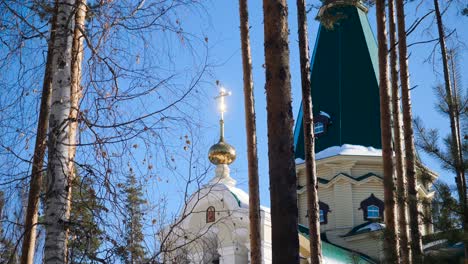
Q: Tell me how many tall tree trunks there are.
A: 10